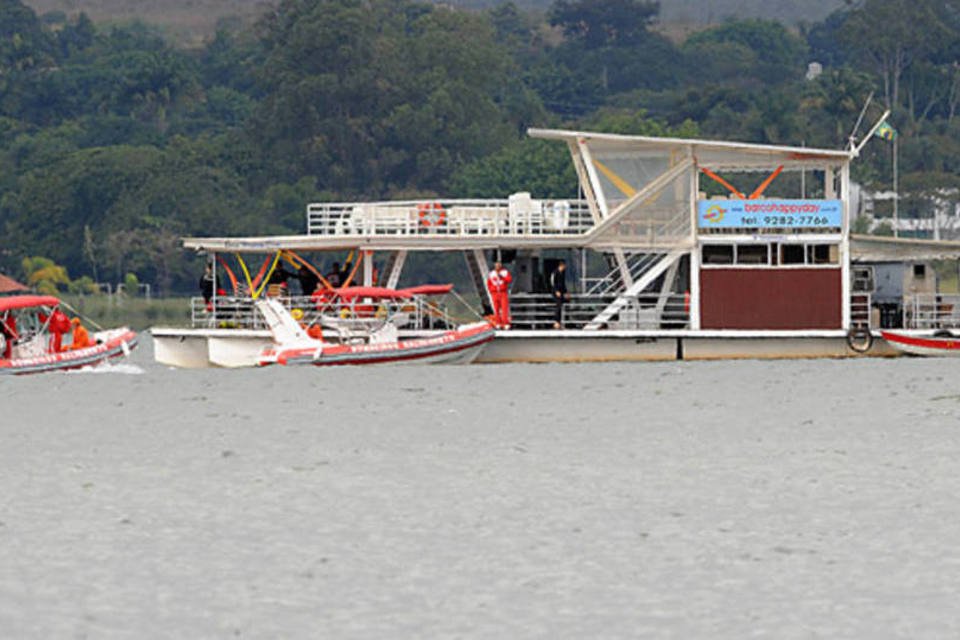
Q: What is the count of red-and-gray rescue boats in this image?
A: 2